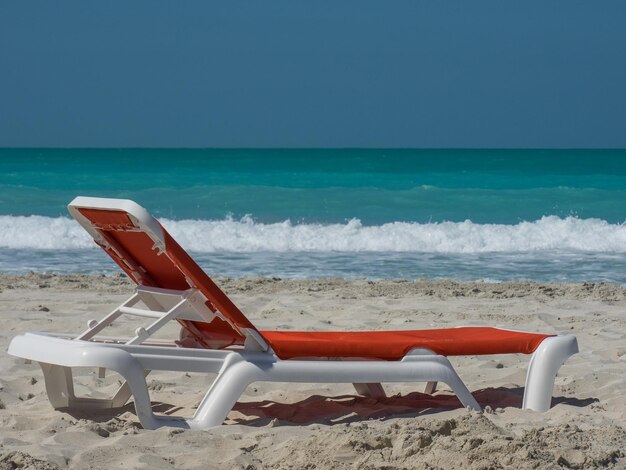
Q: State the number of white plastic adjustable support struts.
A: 2